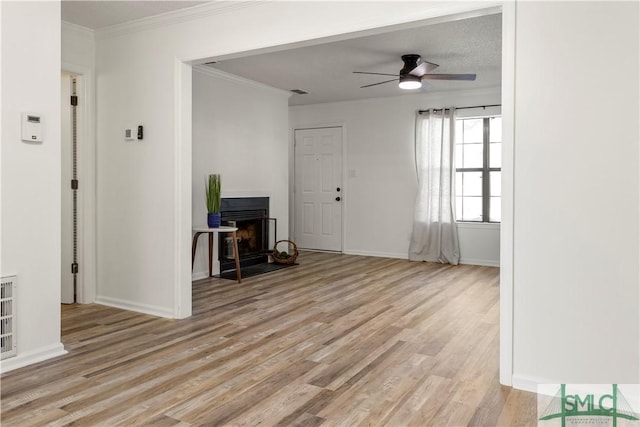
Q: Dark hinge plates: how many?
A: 3